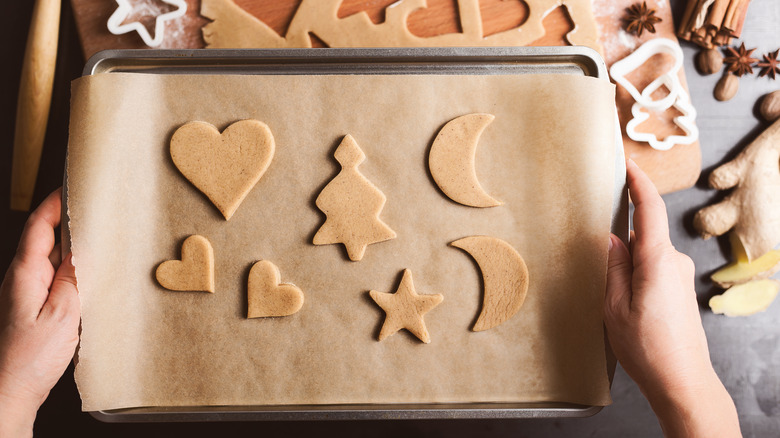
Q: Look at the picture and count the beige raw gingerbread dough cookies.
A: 7